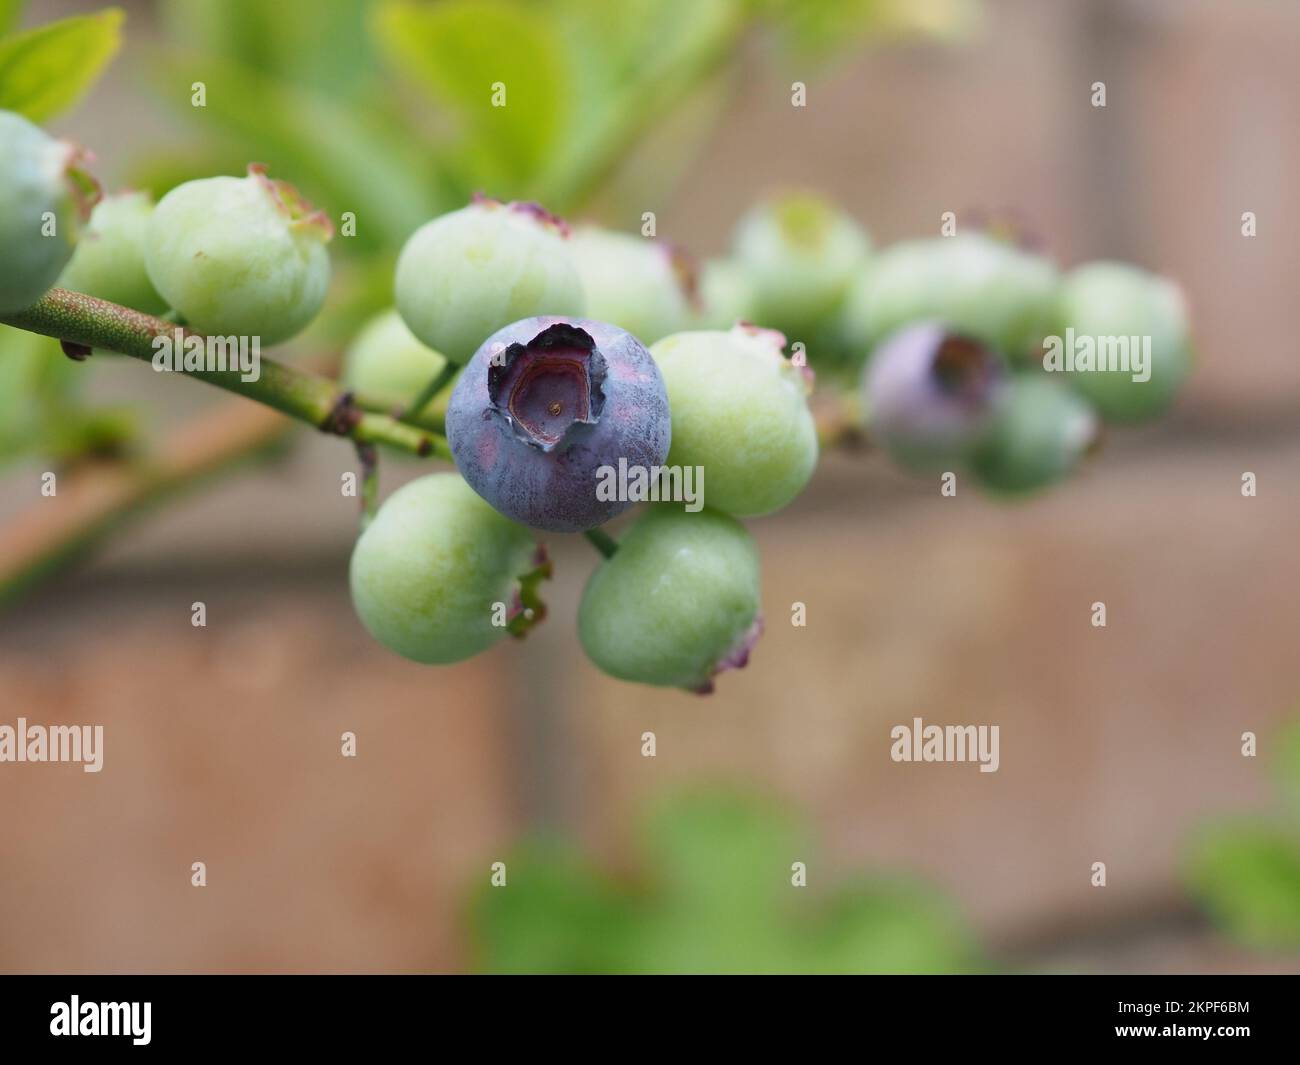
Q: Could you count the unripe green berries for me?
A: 15